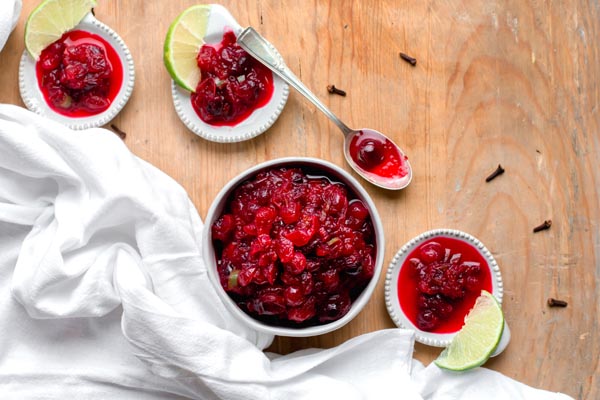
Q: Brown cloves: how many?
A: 6